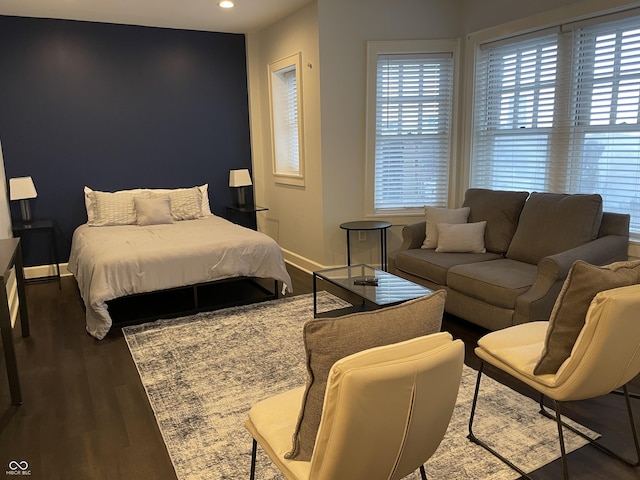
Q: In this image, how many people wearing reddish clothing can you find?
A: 0